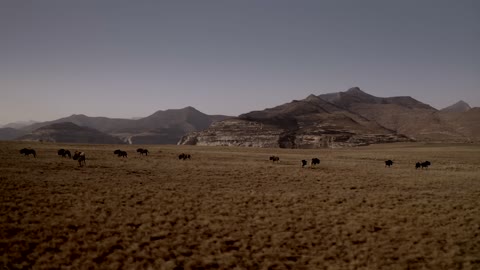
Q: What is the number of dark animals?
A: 12